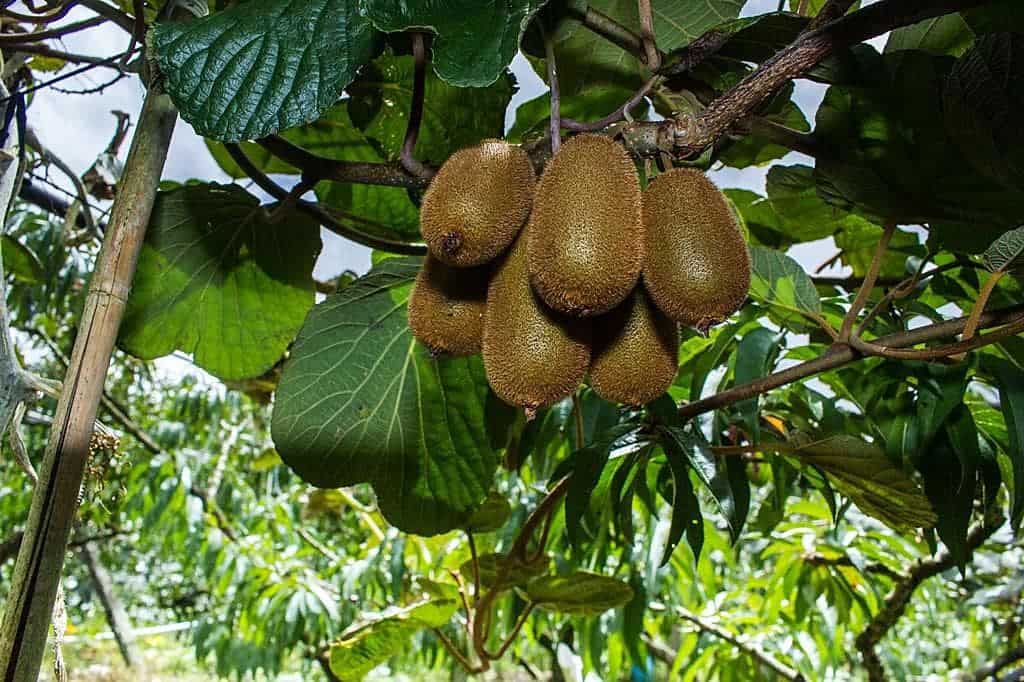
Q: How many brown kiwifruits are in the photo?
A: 6